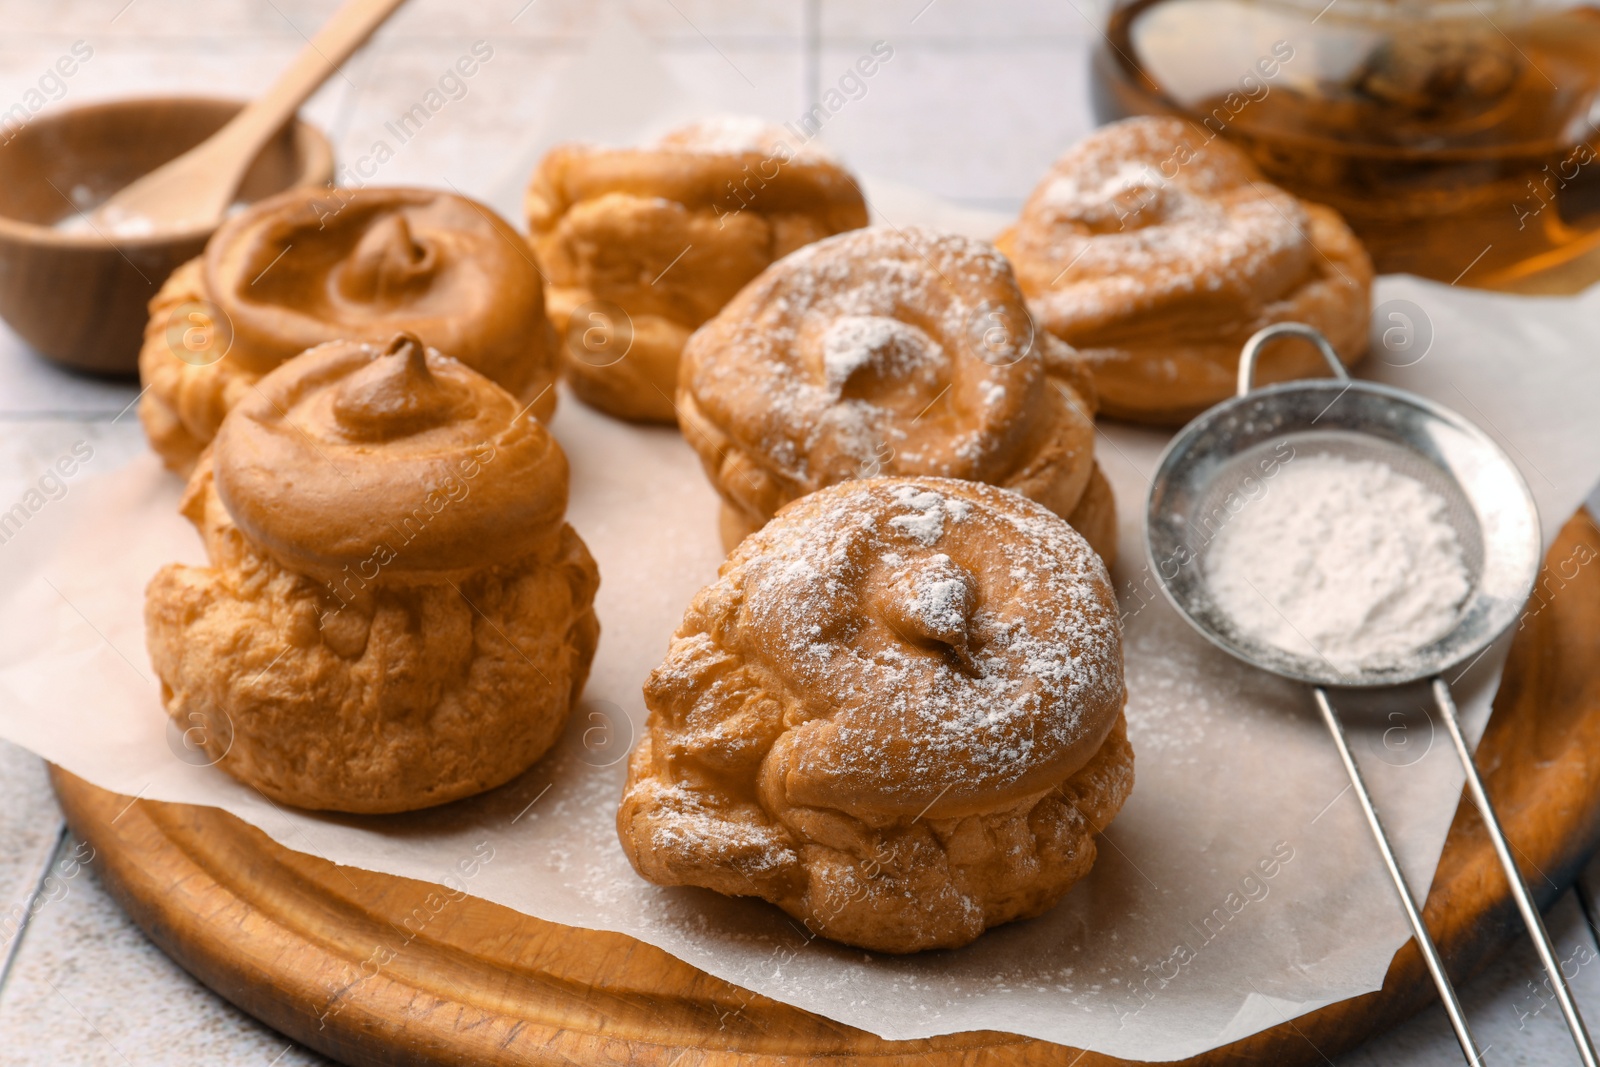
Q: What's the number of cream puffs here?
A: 6